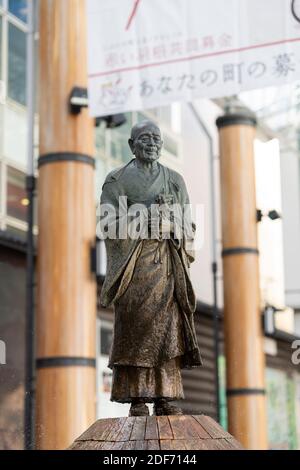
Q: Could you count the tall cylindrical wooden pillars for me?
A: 2